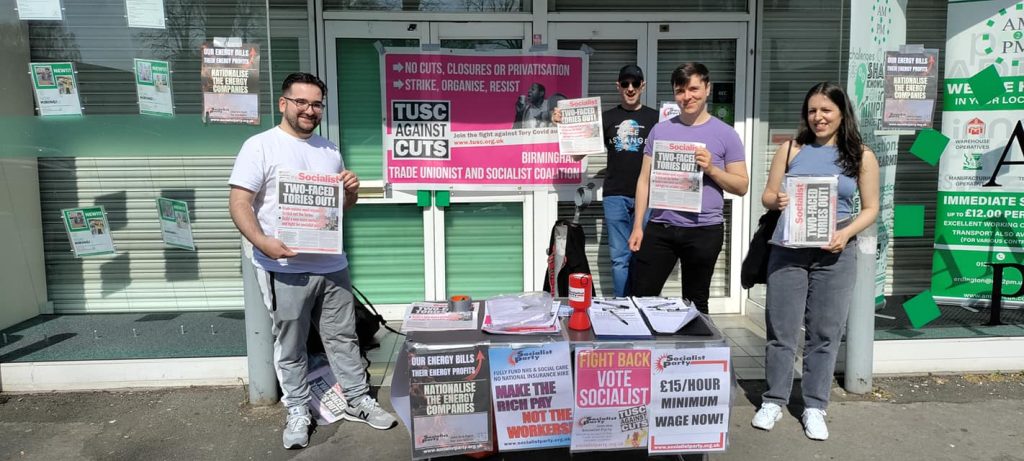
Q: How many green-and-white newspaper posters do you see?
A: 4